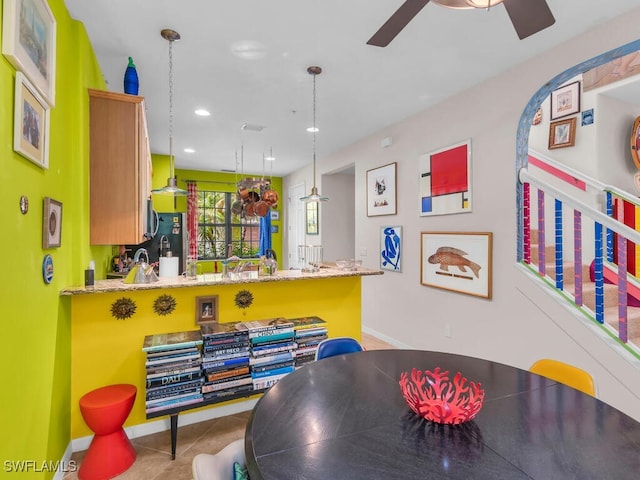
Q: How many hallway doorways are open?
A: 1